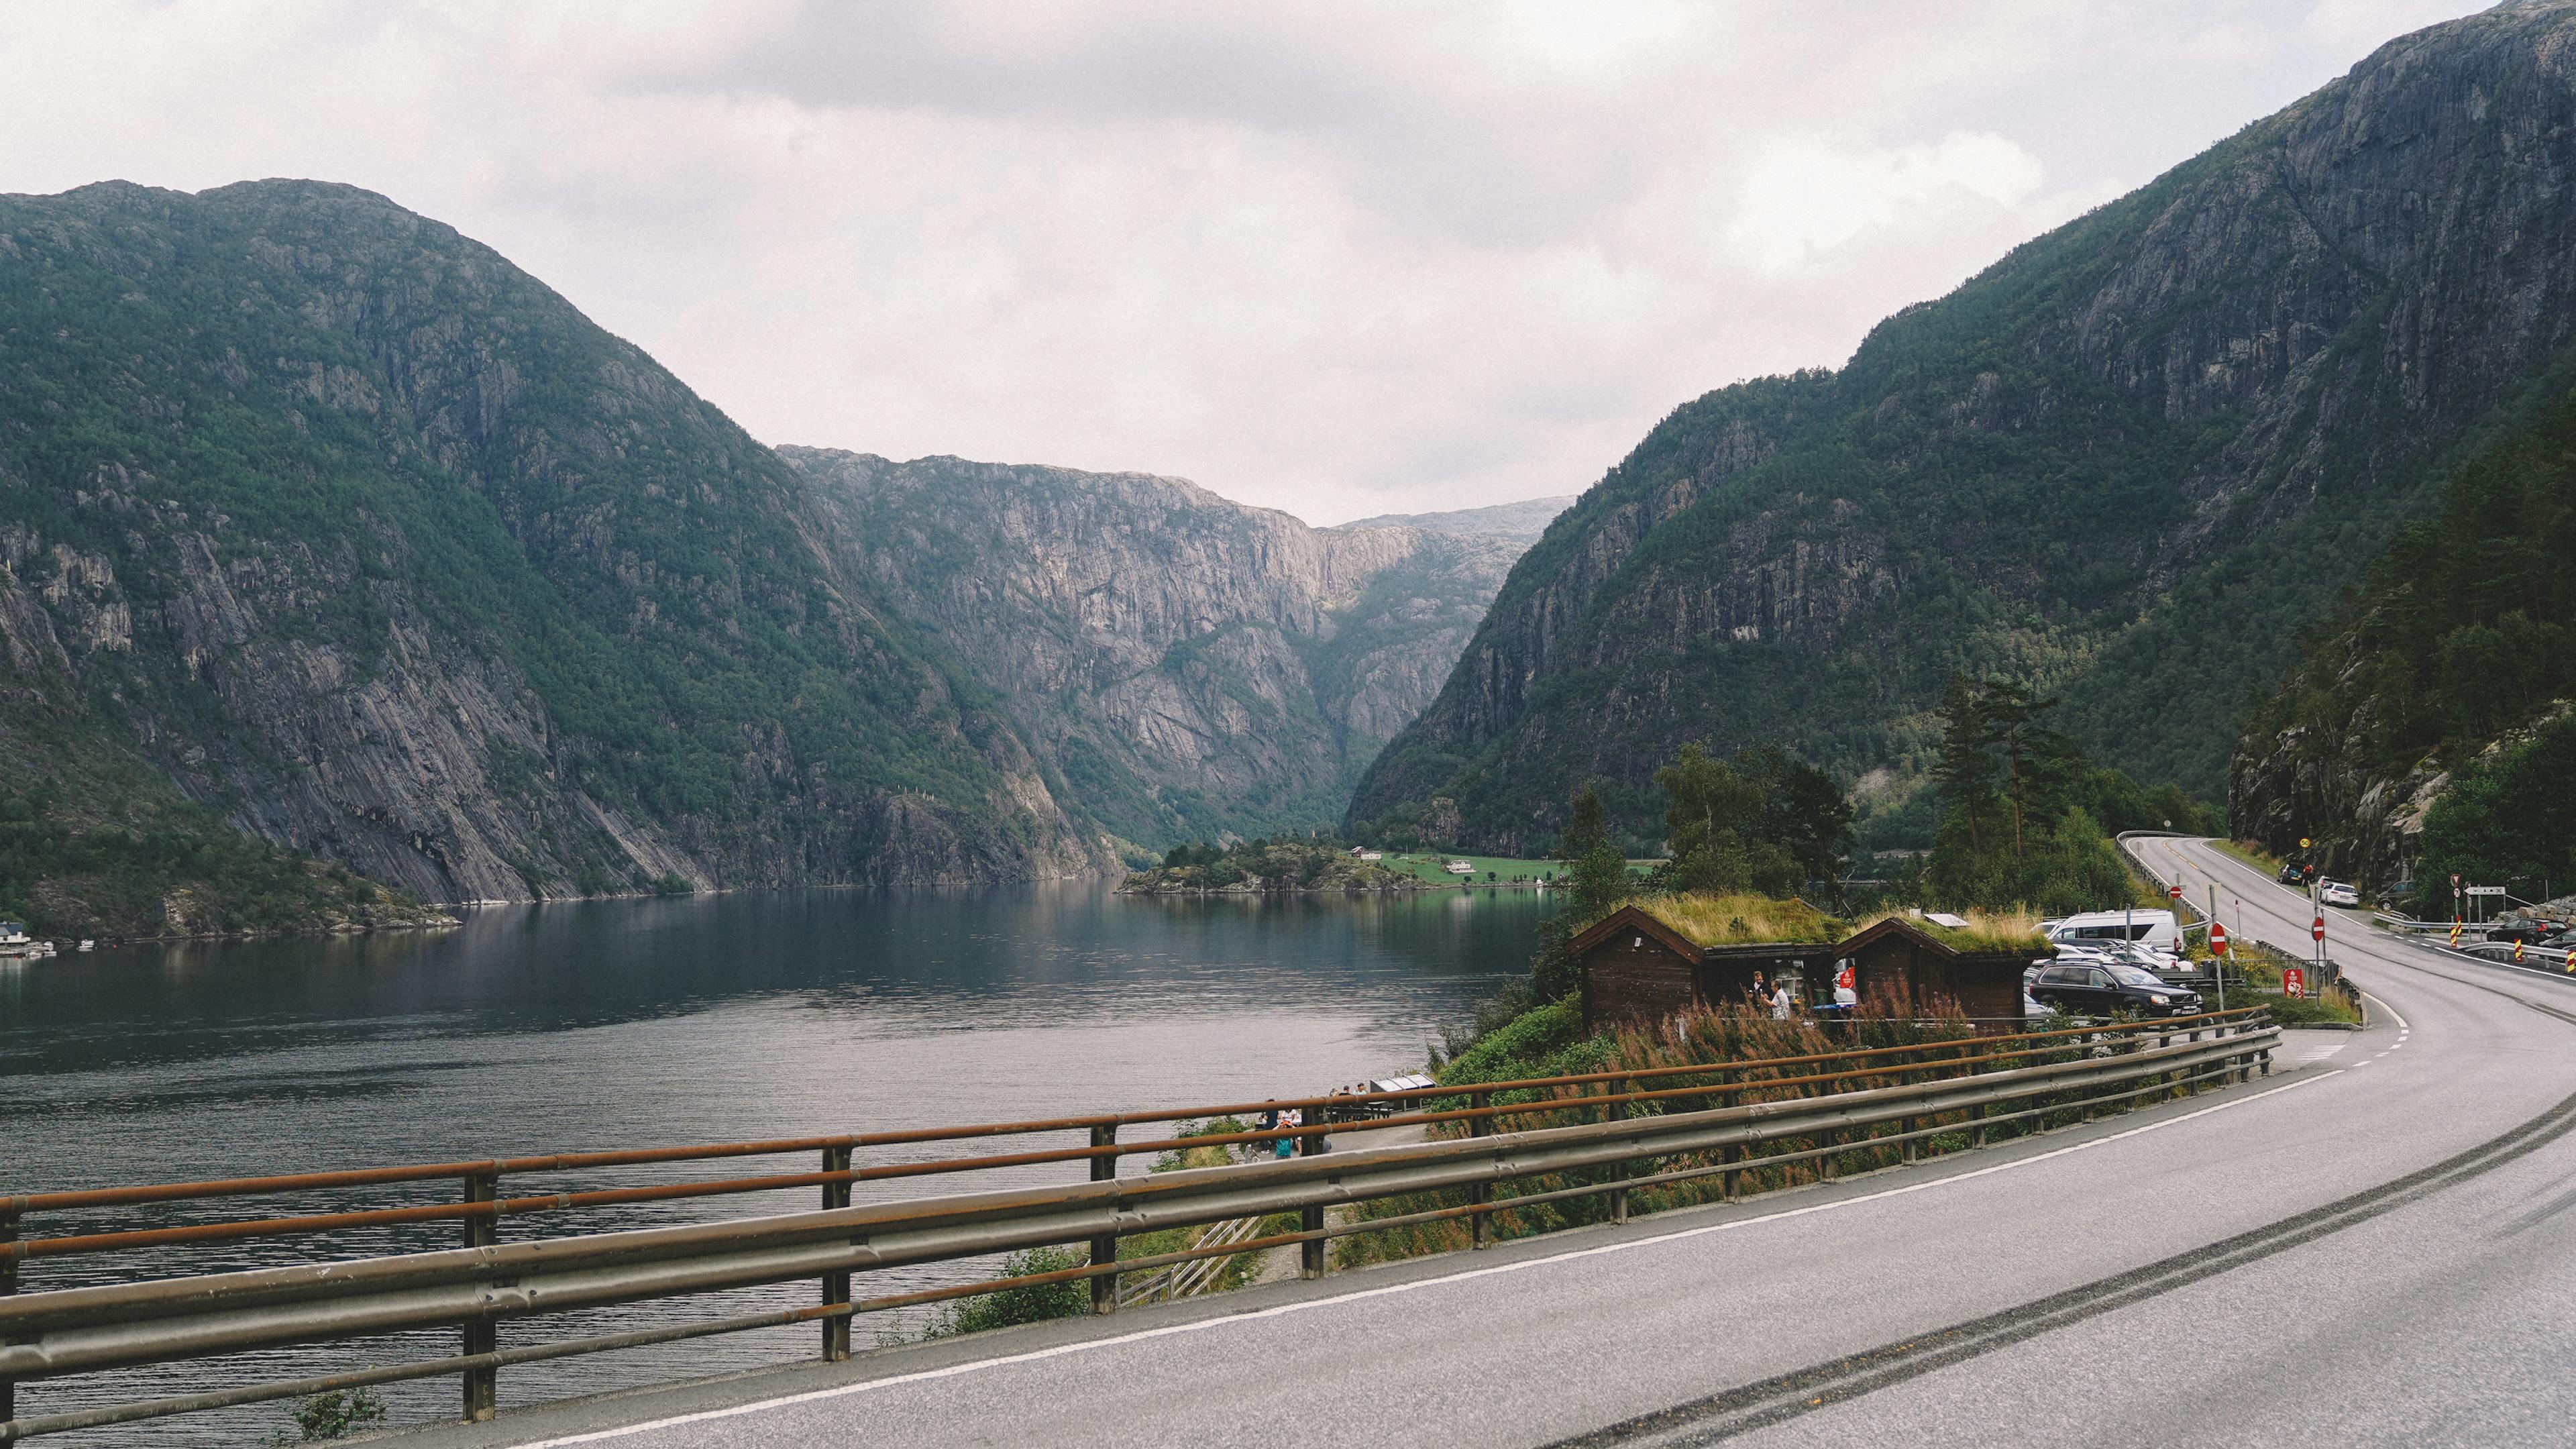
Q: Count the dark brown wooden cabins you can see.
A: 2